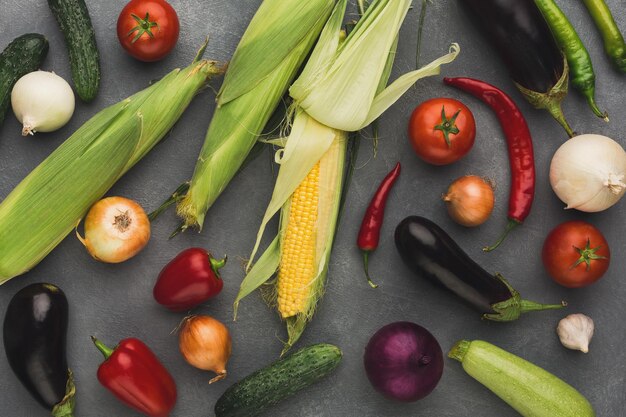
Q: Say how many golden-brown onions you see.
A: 3